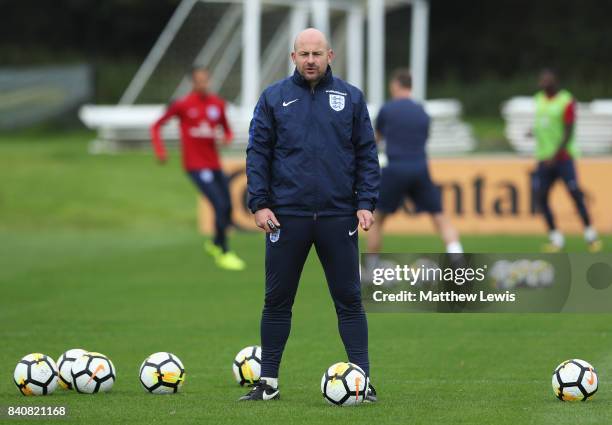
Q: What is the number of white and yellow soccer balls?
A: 7